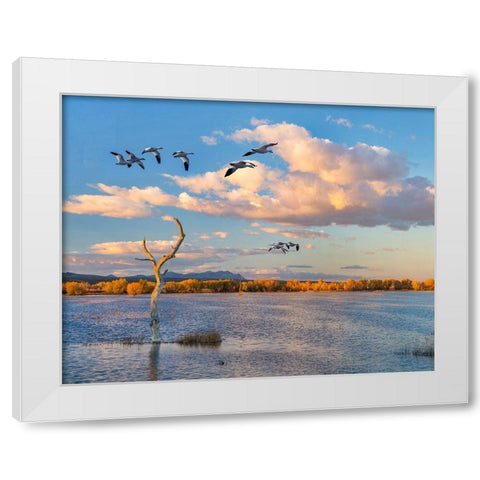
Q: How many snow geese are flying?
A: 9